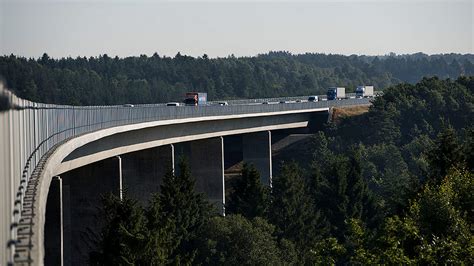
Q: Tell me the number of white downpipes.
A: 5